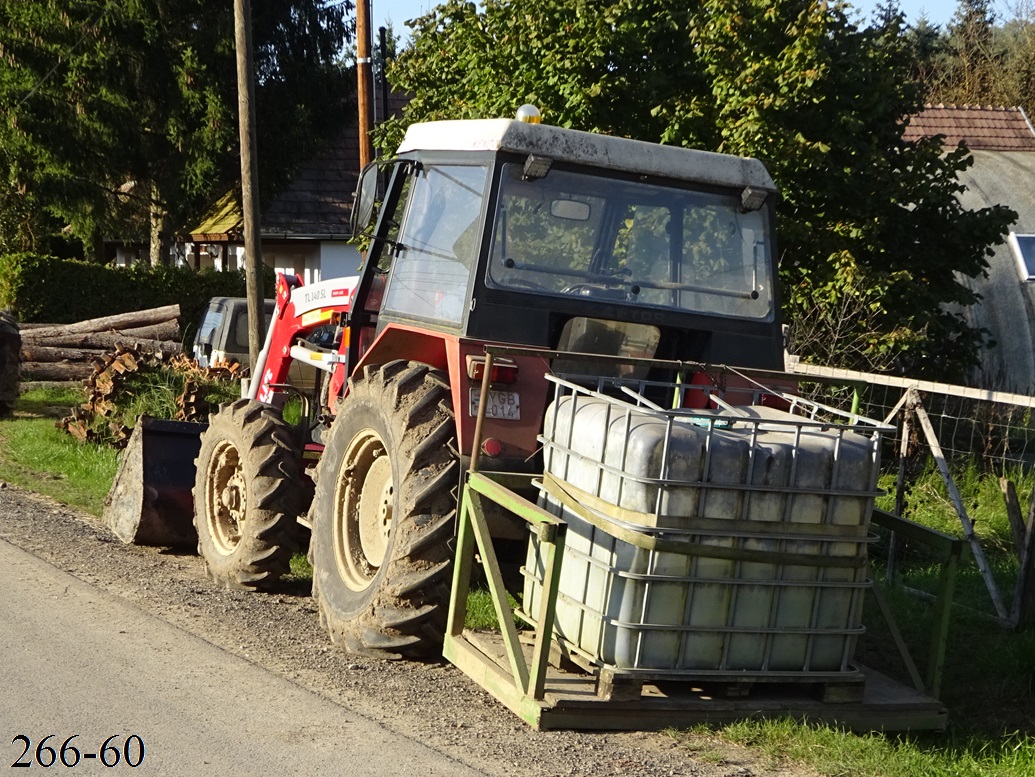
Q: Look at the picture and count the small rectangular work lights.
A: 2